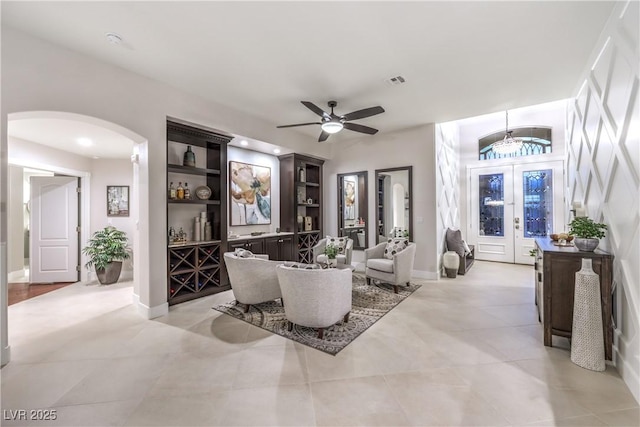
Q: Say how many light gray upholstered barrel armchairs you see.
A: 4